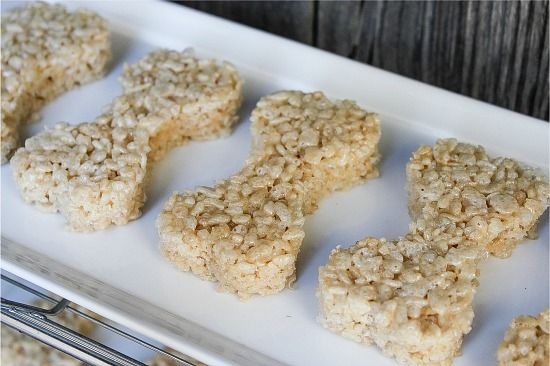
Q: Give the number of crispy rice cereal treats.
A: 5